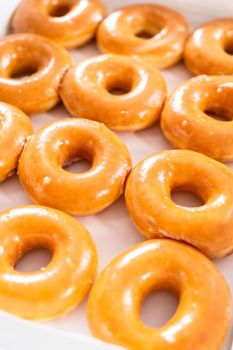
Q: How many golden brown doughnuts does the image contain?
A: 11